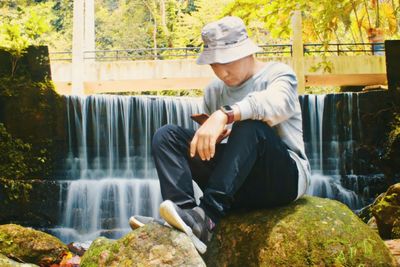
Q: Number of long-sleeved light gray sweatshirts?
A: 1